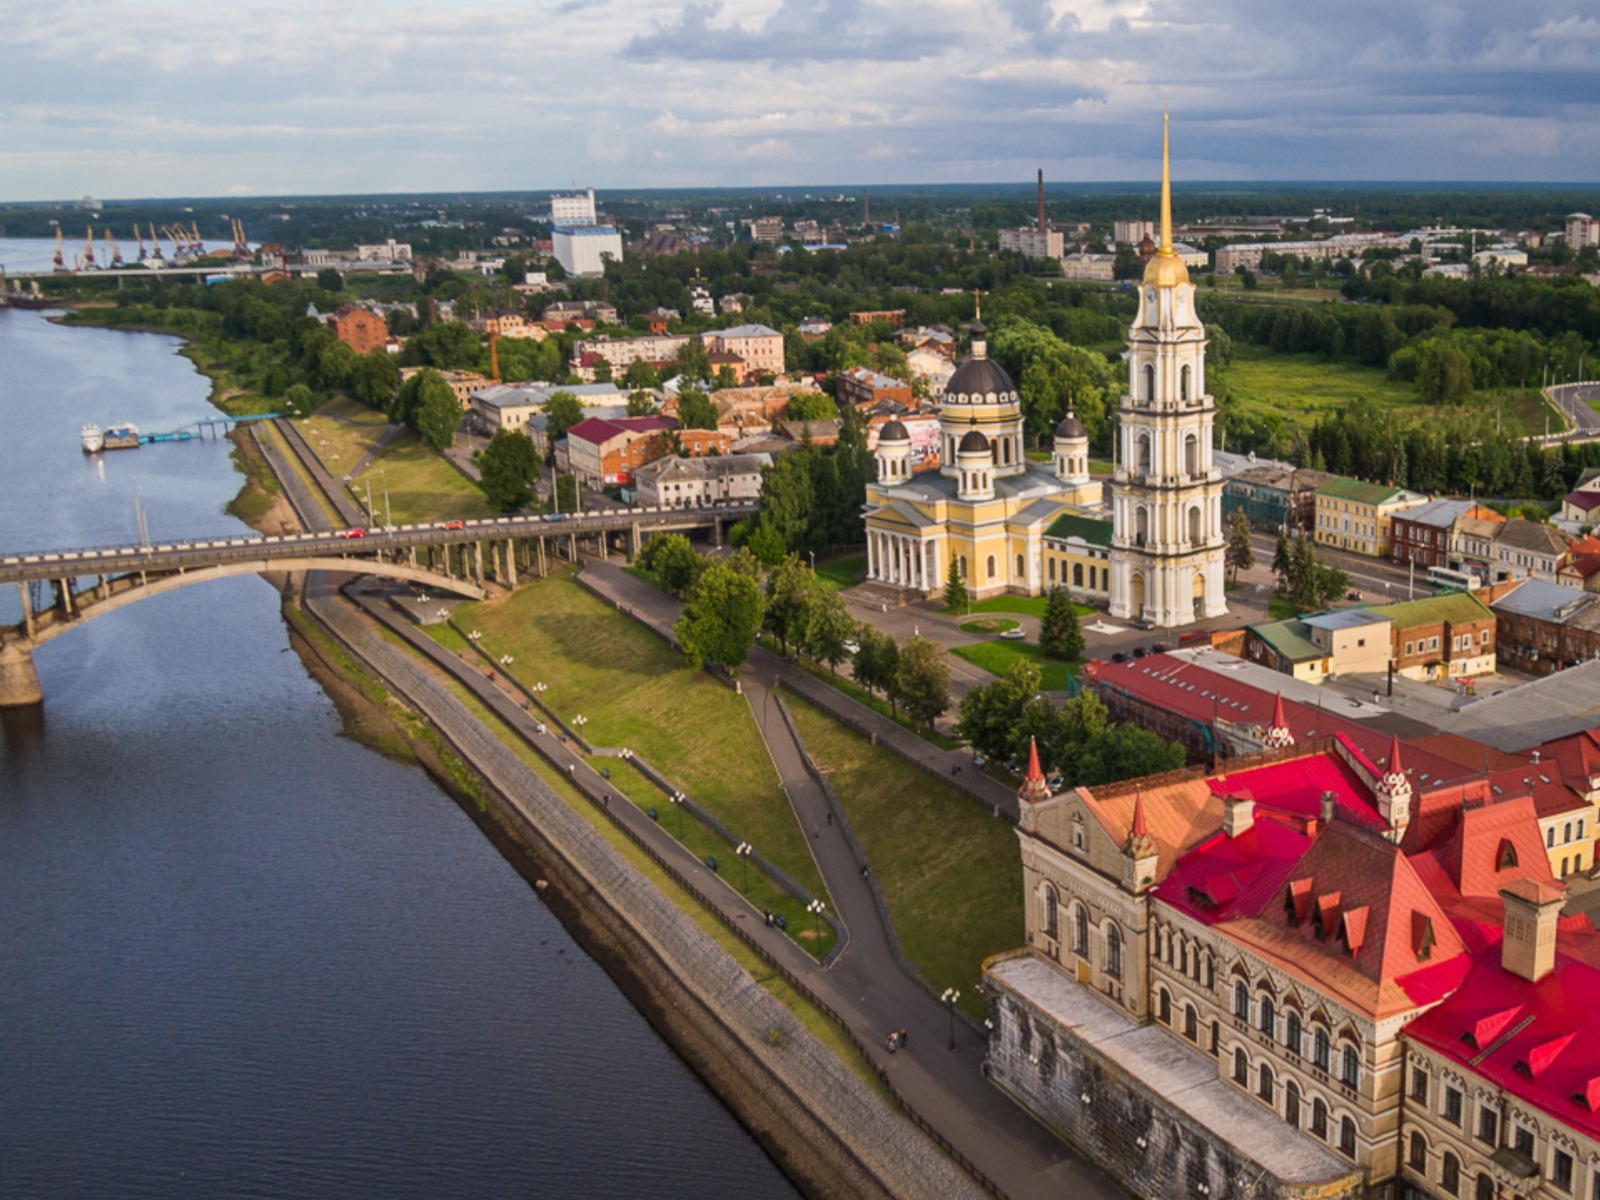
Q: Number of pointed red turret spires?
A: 4